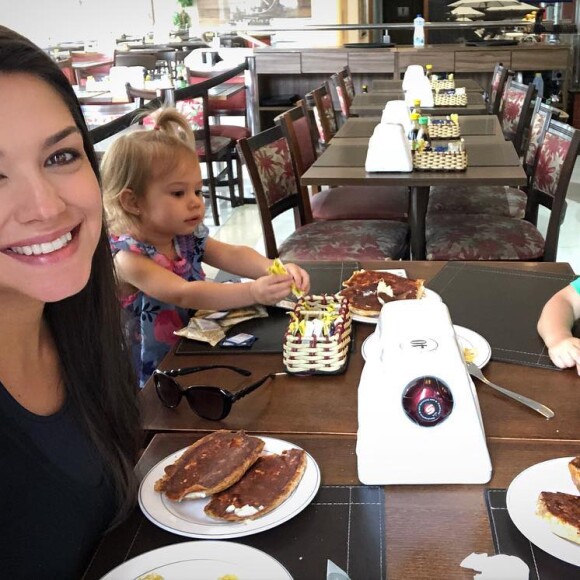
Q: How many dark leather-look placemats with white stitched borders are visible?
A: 4